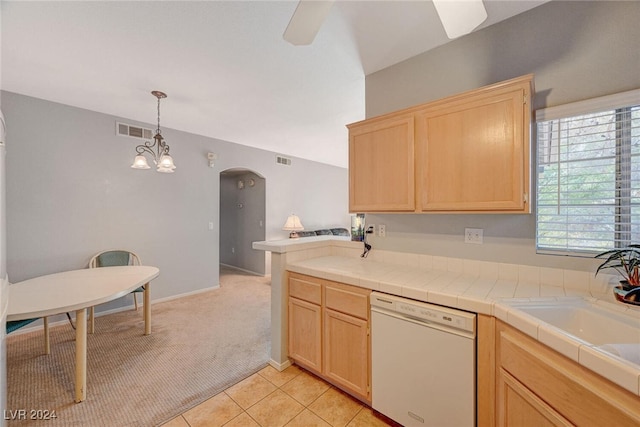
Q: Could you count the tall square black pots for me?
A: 0